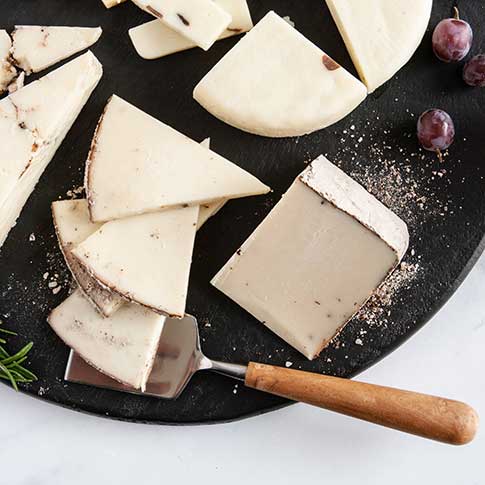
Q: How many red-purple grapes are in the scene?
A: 3